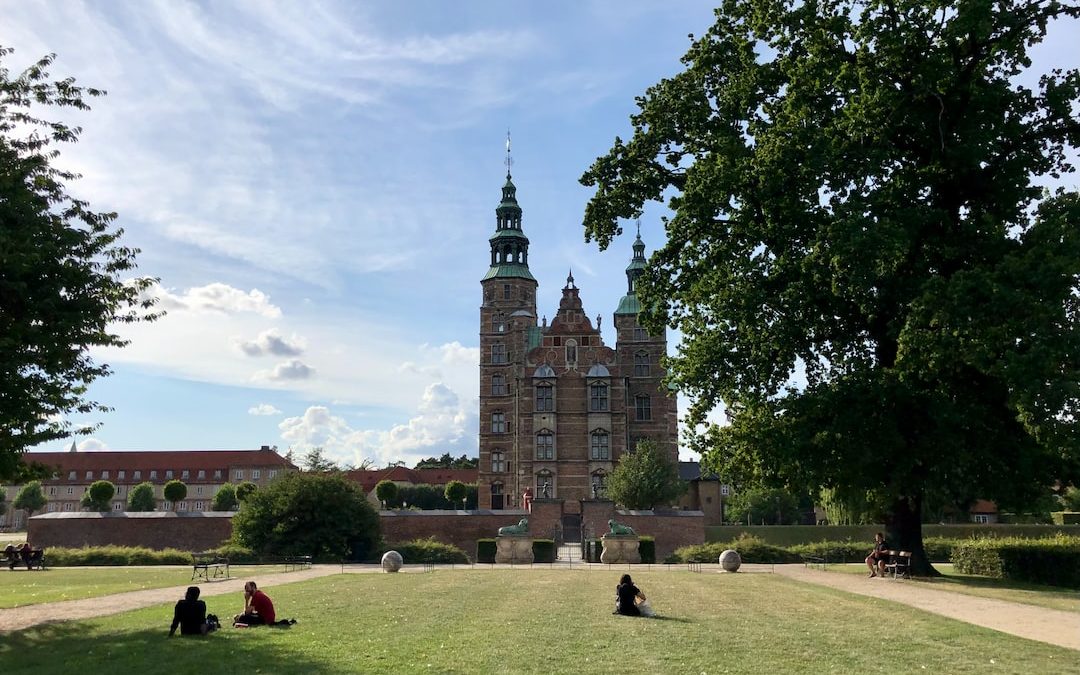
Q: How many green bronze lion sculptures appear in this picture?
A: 2